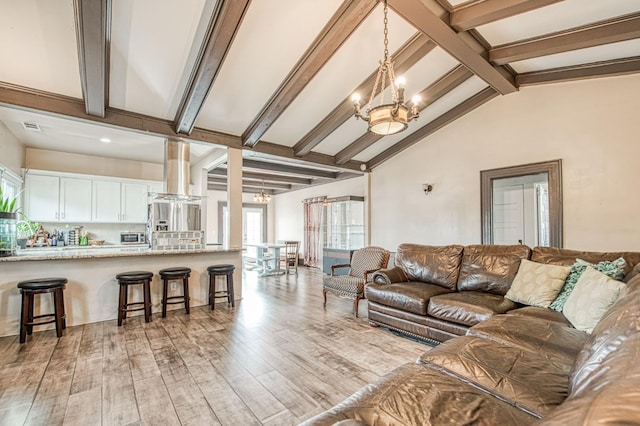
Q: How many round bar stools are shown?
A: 4